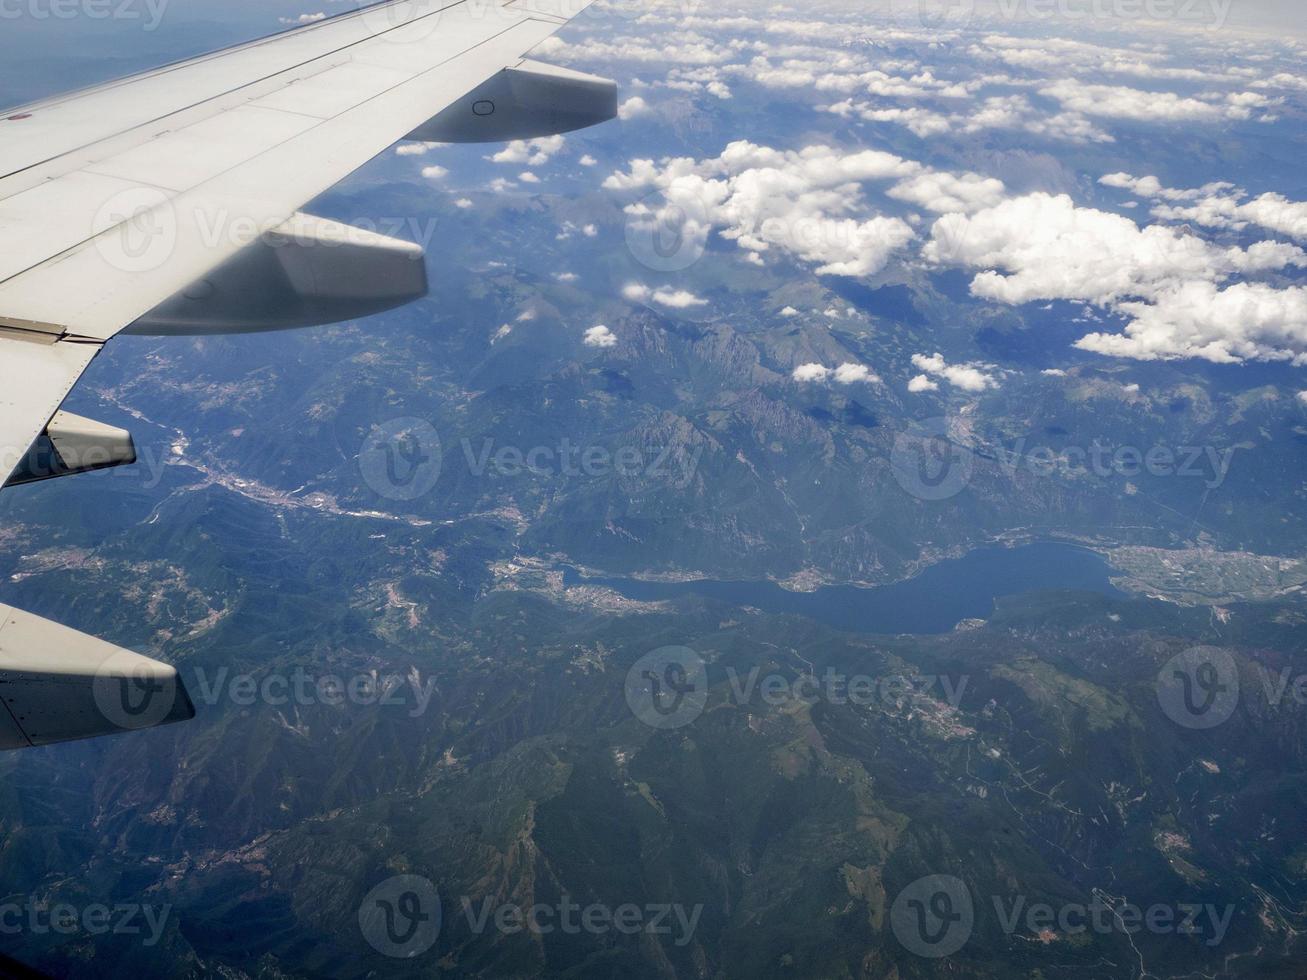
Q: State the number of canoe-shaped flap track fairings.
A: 4